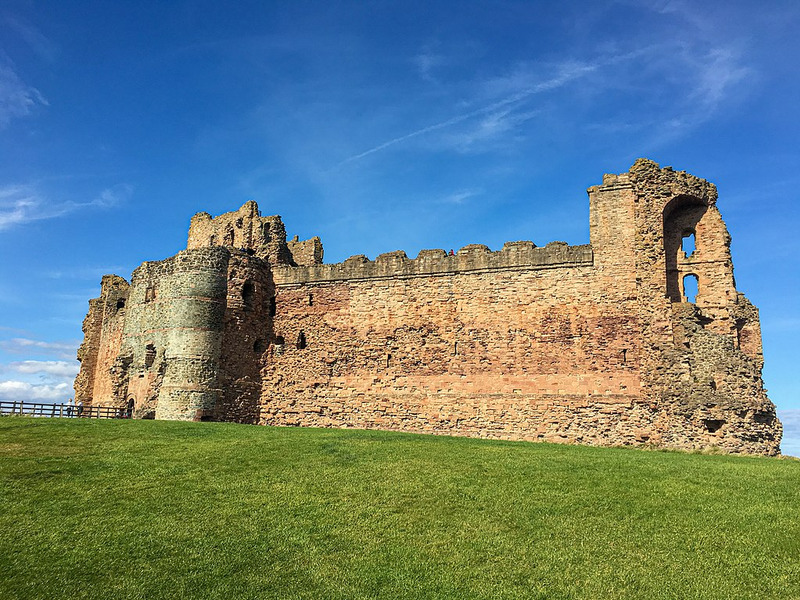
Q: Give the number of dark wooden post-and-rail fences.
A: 1